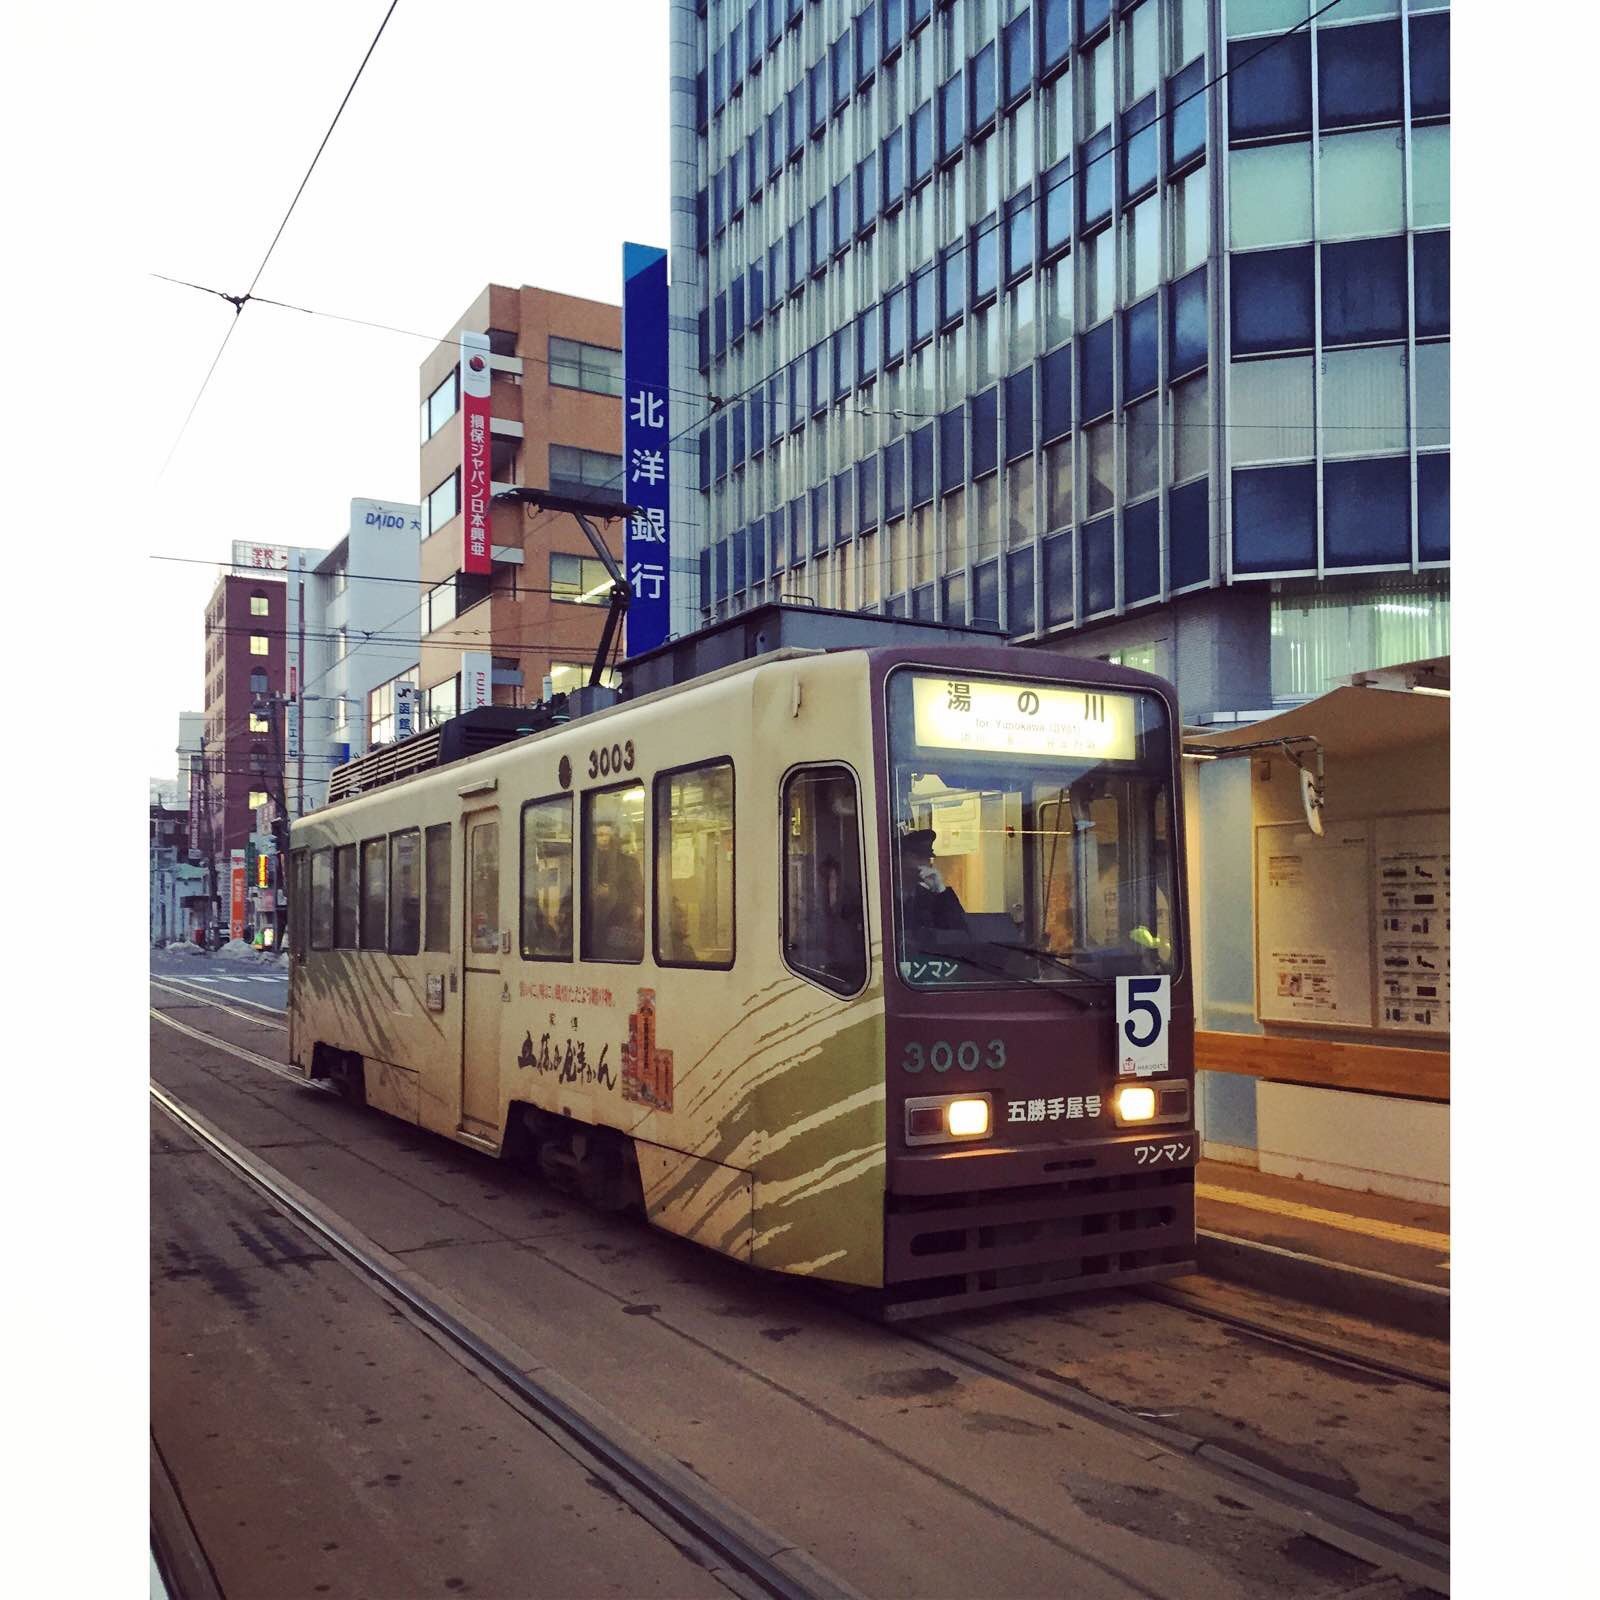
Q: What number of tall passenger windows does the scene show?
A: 8